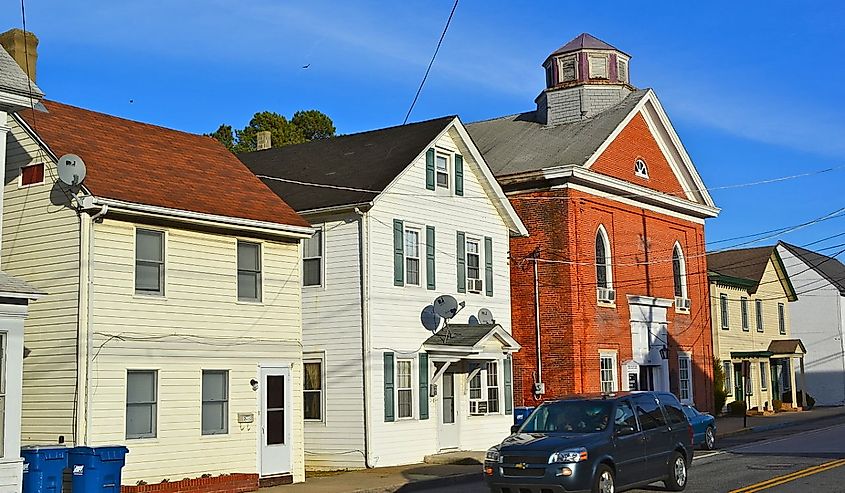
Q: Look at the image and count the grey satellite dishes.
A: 3